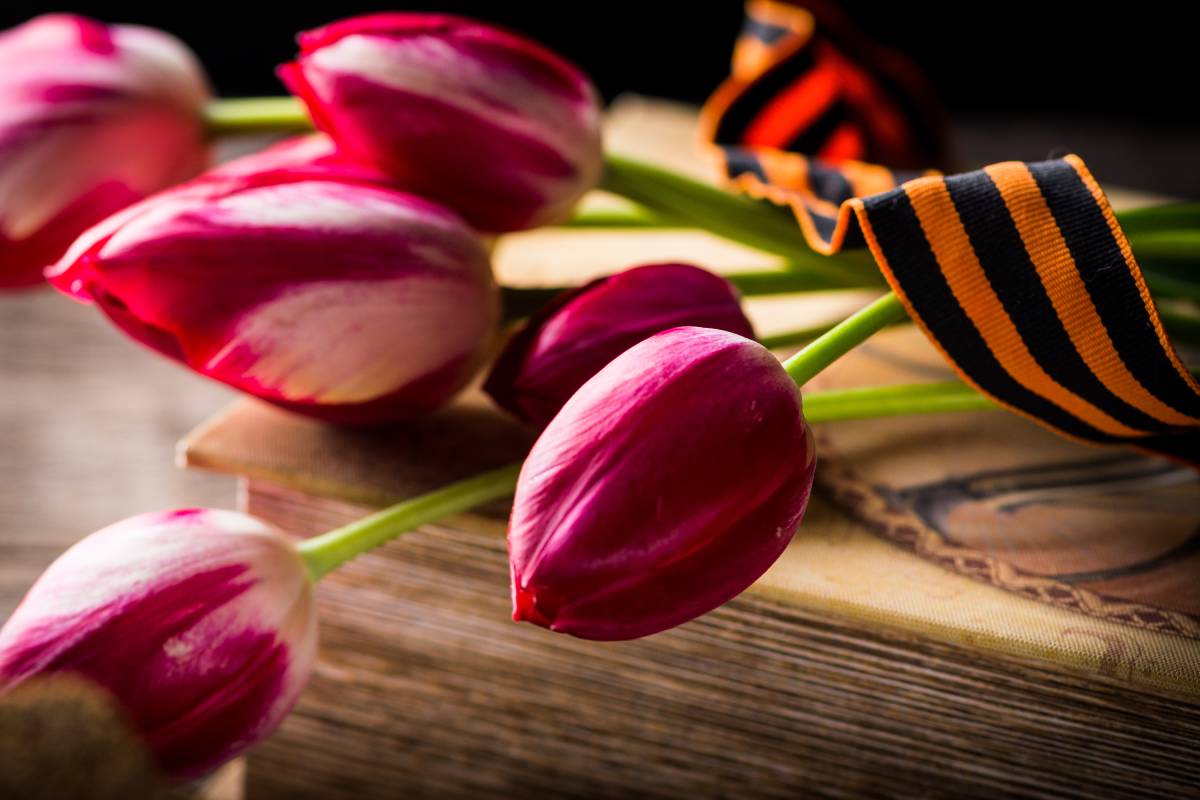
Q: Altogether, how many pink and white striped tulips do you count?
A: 4